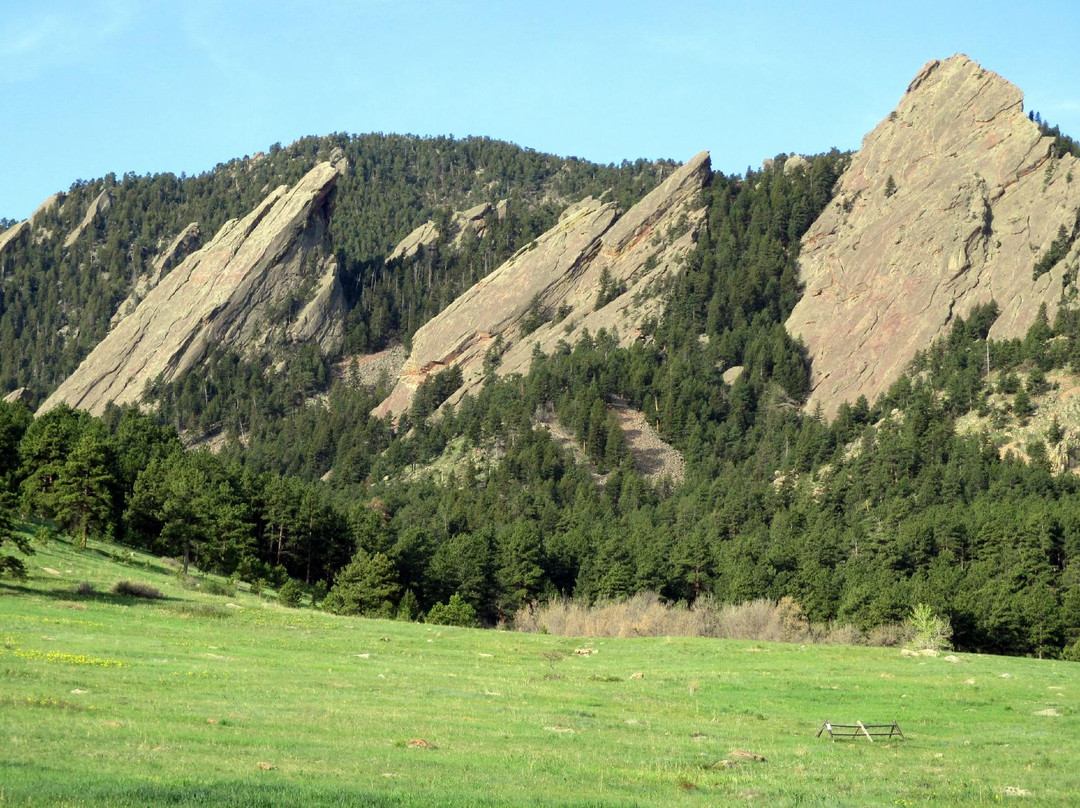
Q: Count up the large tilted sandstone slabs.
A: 3